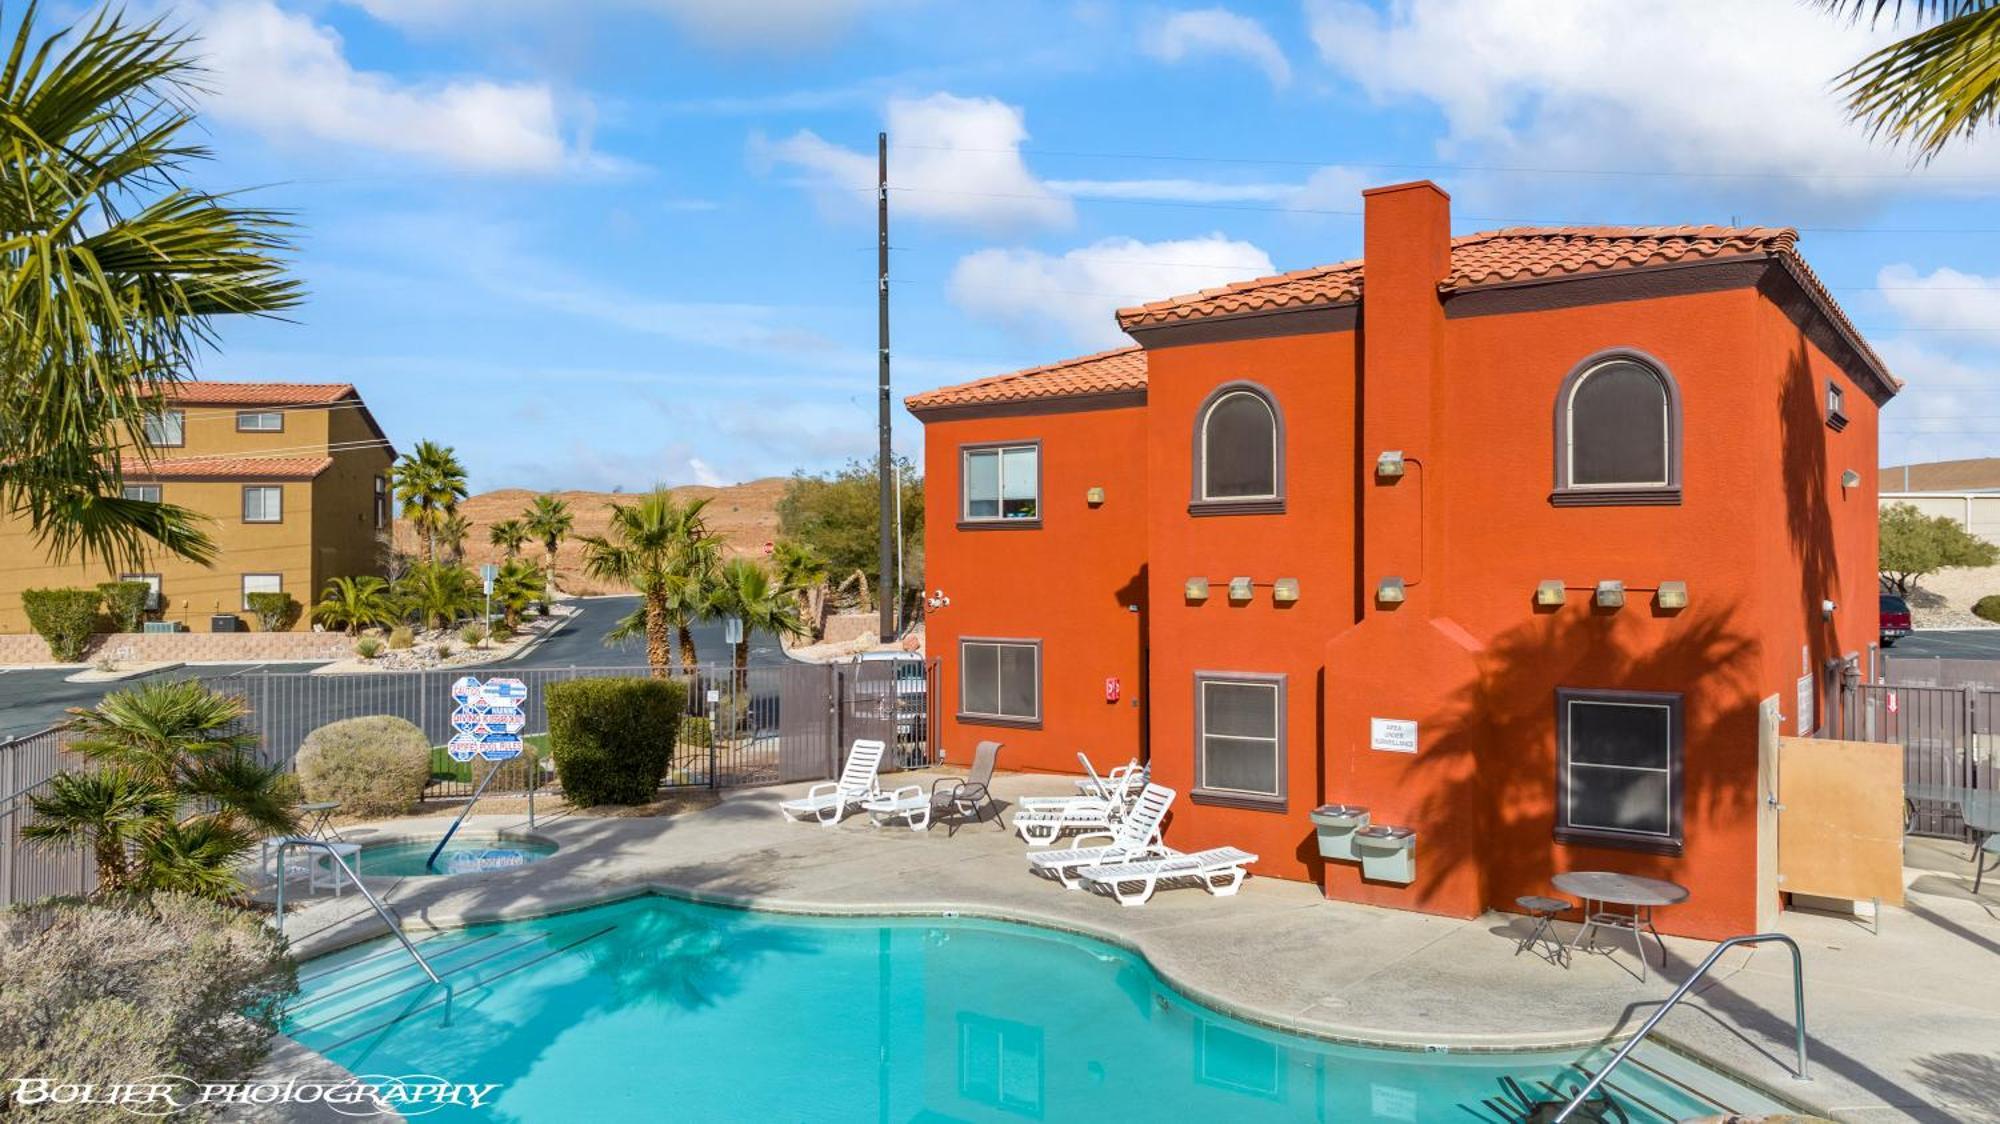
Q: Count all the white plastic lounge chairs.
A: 7